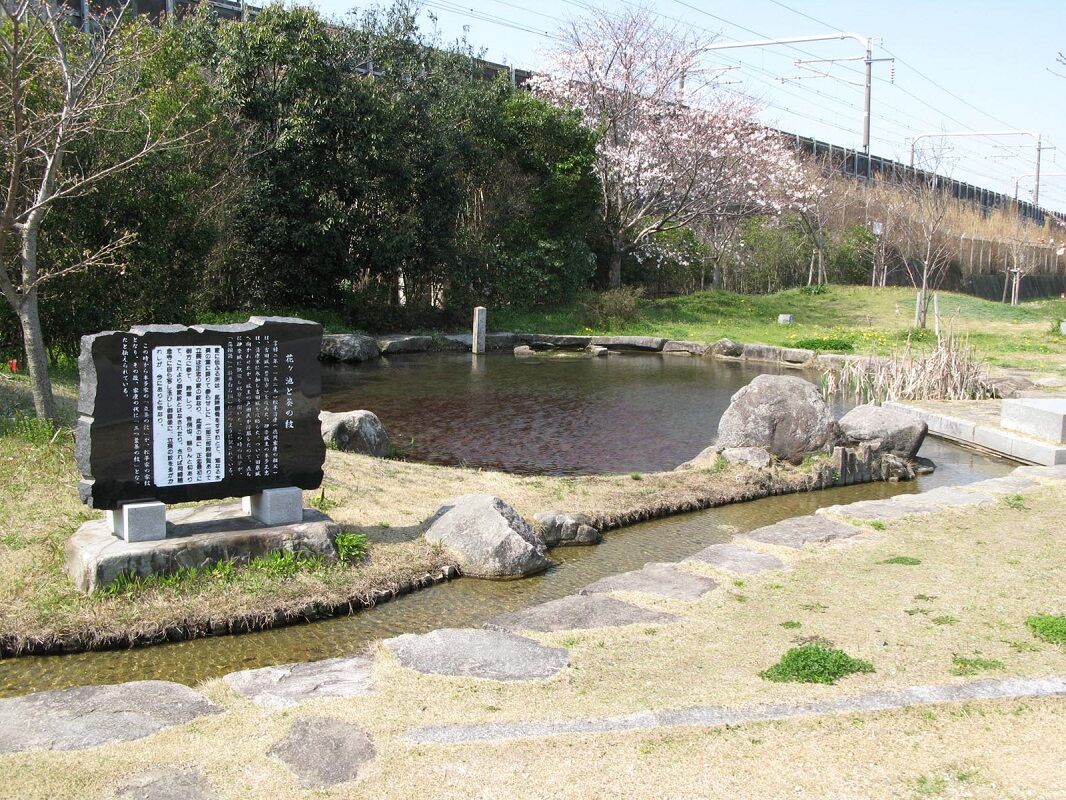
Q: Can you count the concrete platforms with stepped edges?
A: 1